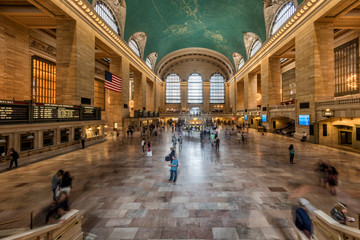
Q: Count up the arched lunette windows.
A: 6